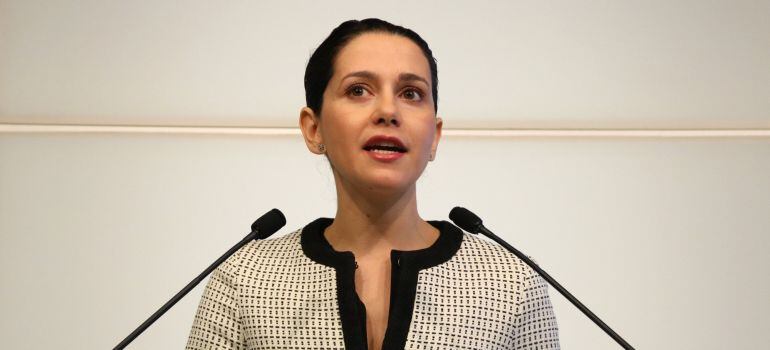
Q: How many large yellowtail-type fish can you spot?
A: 0